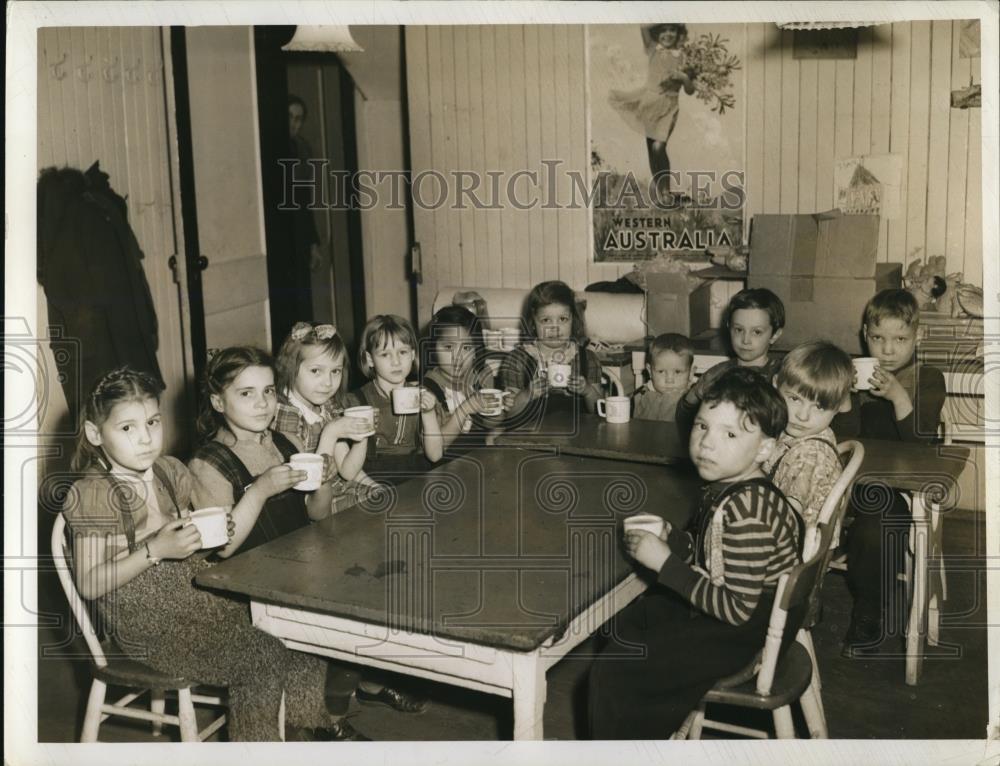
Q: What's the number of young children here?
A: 11